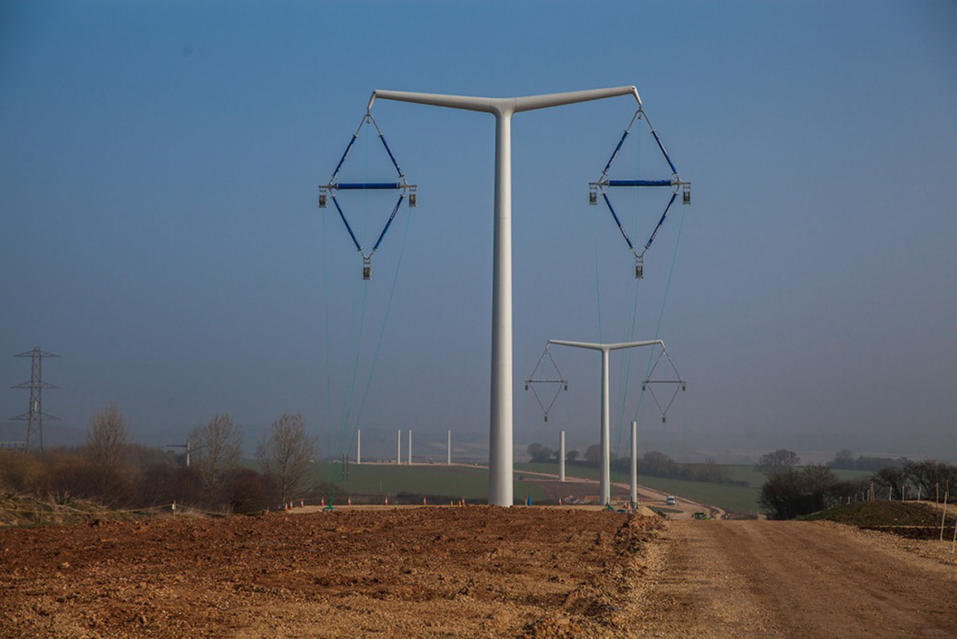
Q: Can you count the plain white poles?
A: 6